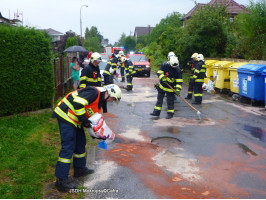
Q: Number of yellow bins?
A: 3